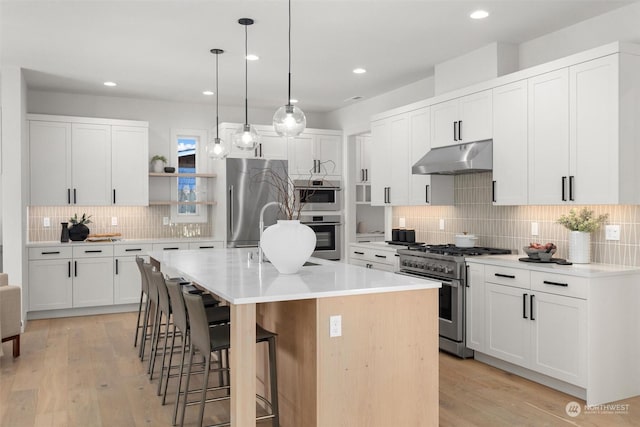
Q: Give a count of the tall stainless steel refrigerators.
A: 1